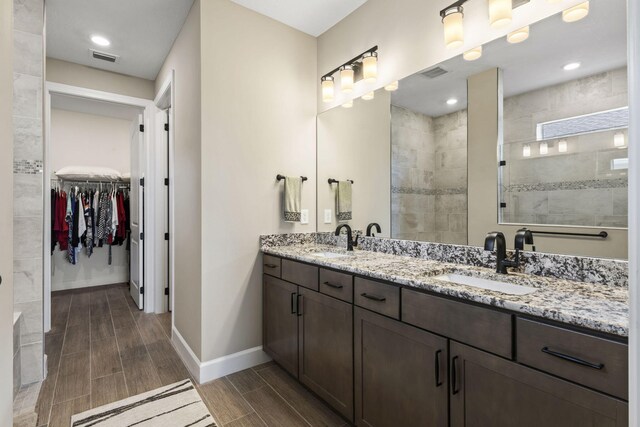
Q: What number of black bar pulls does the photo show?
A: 8